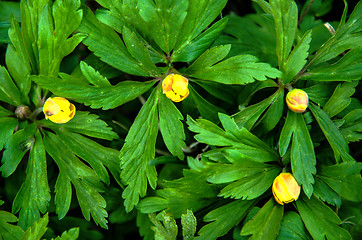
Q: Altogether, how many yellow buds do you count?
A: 4